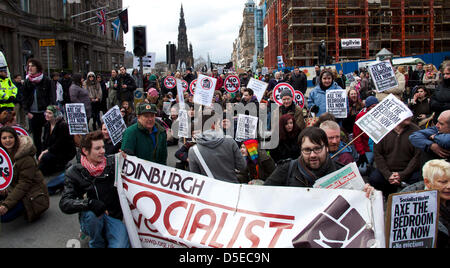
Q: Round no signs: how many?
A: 8